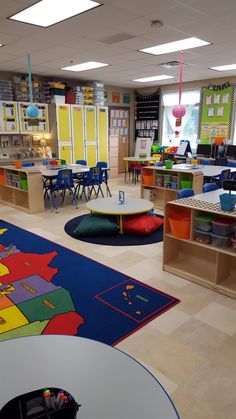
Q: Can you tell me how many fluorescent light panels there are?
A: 5